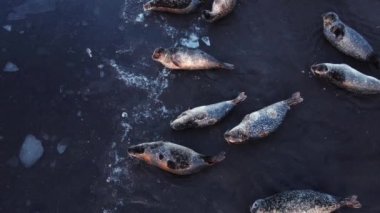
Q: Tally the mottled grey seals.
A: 9